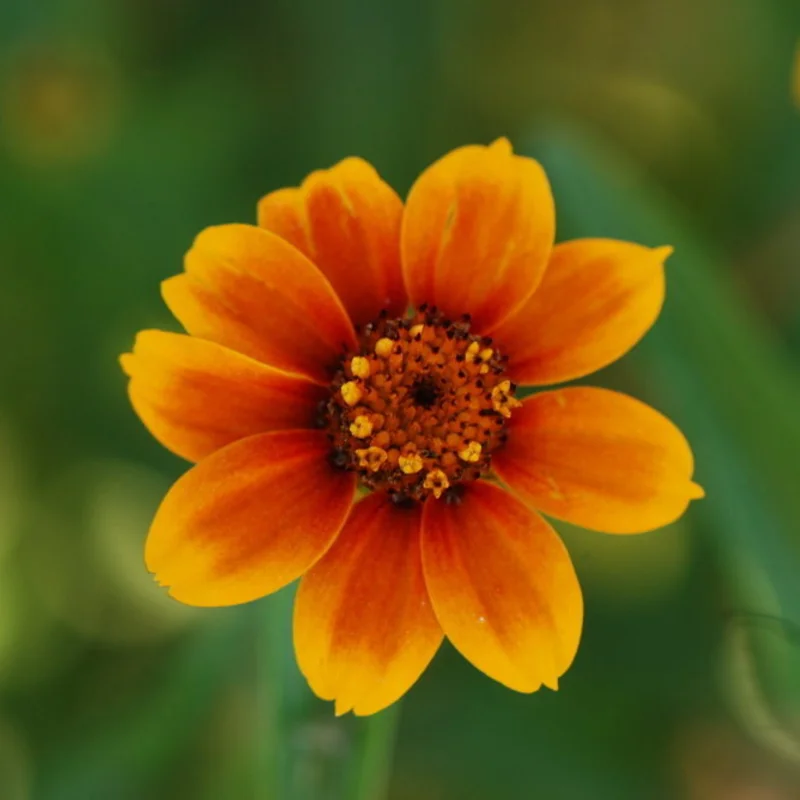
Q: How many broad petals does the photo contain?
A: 9